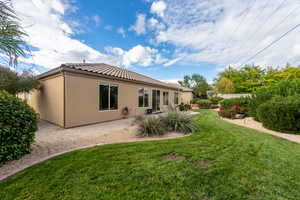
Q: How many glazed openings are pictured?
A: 5